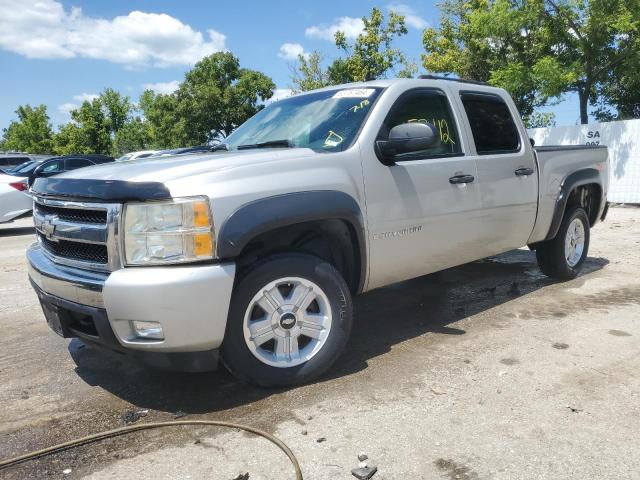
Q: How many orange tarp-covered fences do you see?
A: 0